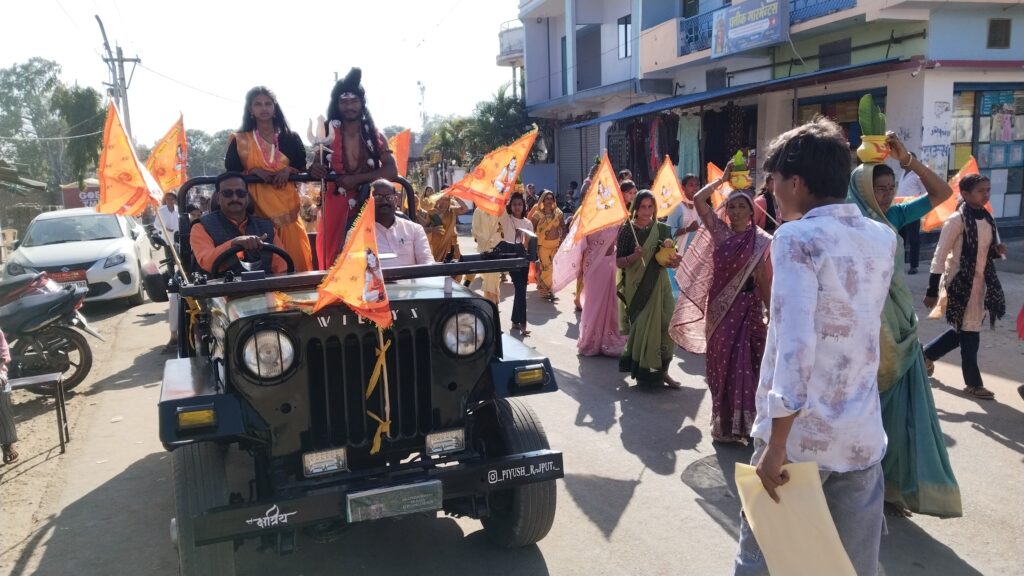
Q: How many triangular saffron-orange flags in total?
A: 9